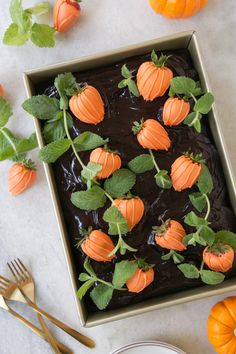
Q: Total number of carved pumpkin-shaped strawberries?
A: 13